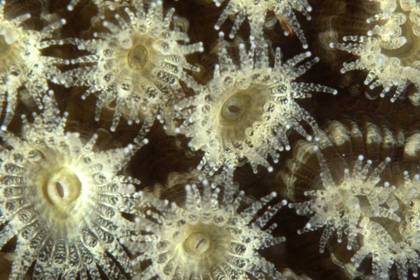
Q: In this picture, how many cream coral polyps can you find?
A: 8